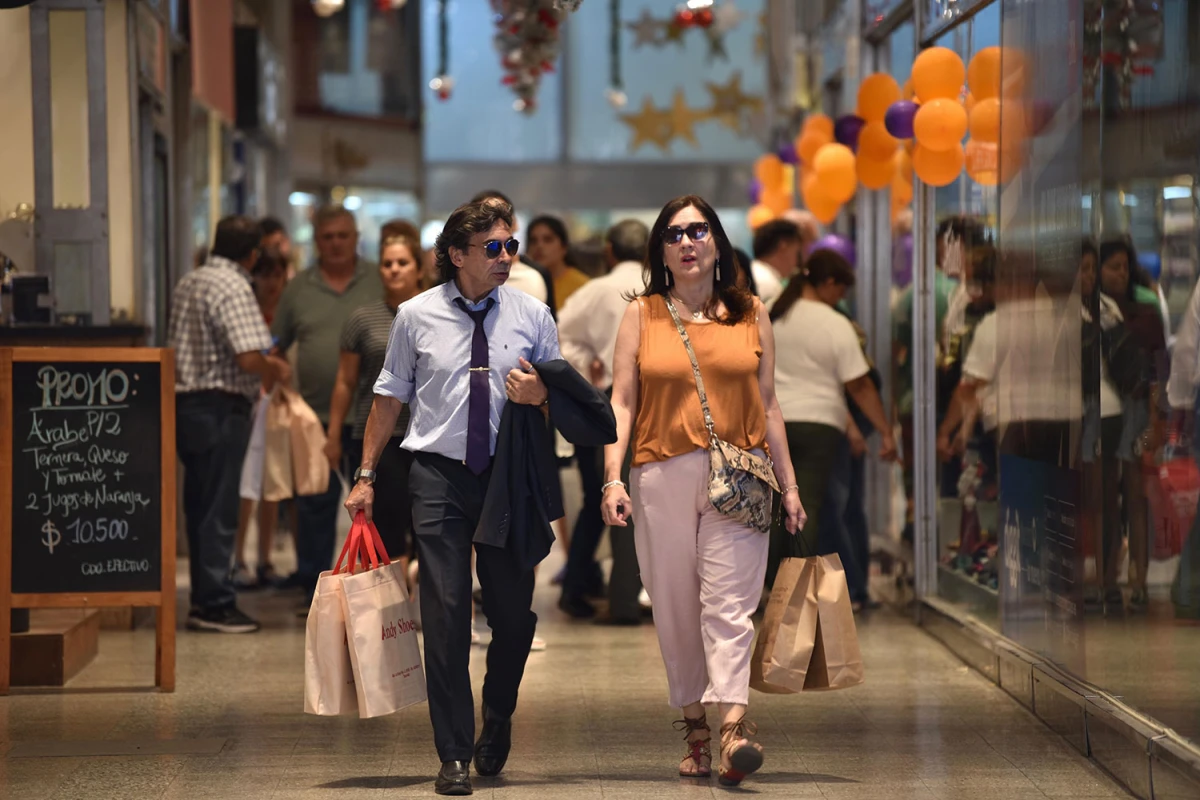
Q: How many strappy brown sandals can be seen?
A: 2